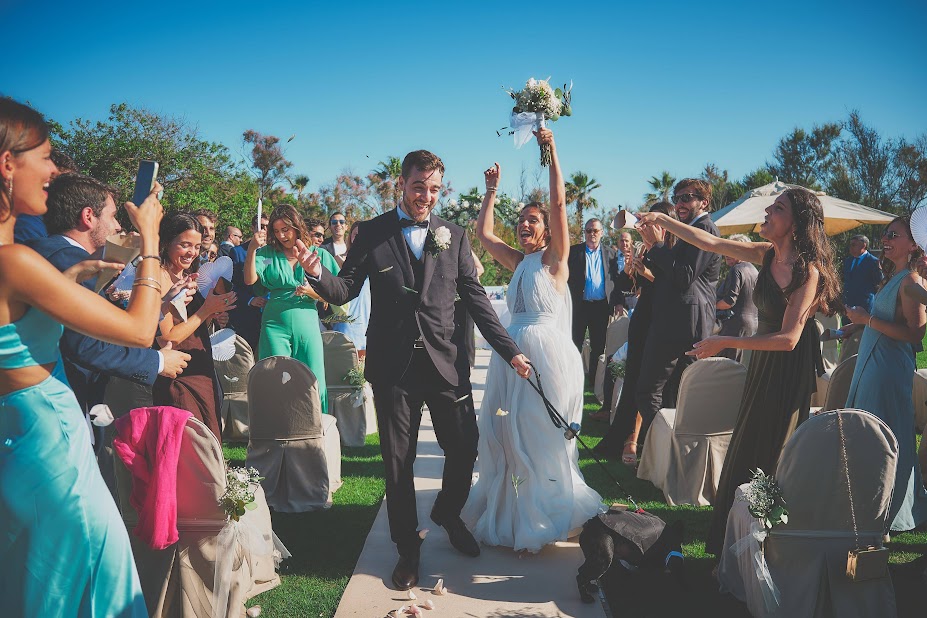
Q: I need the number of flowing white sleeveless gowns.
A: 1